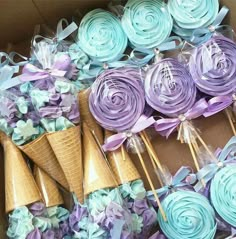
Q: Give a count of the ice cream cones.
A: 7